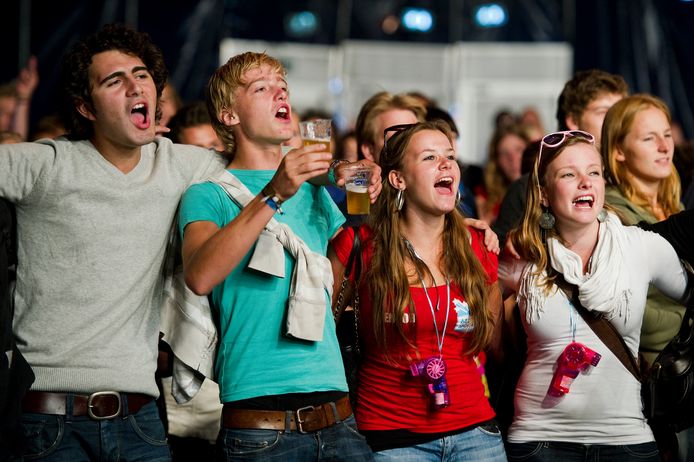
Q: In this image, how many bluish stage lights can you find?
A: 3